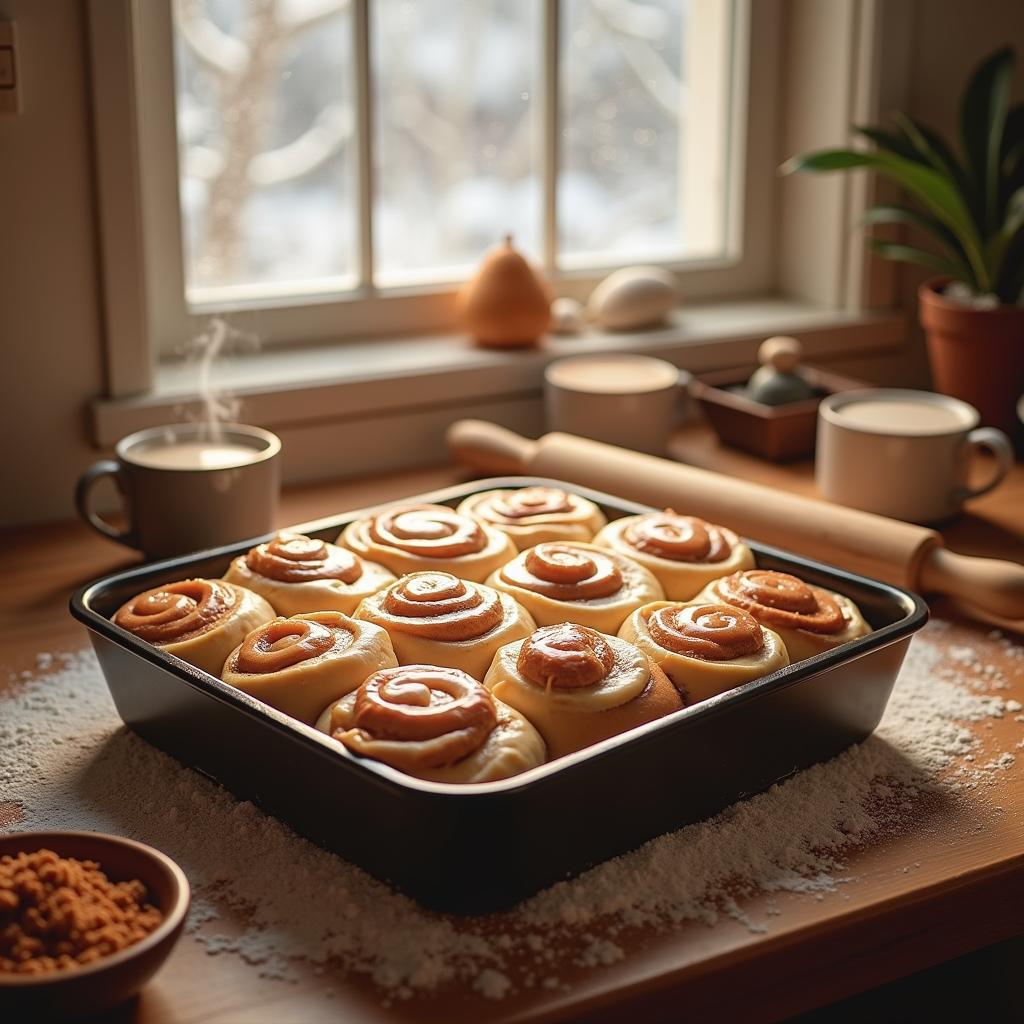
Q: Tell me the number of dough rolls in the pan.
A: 12